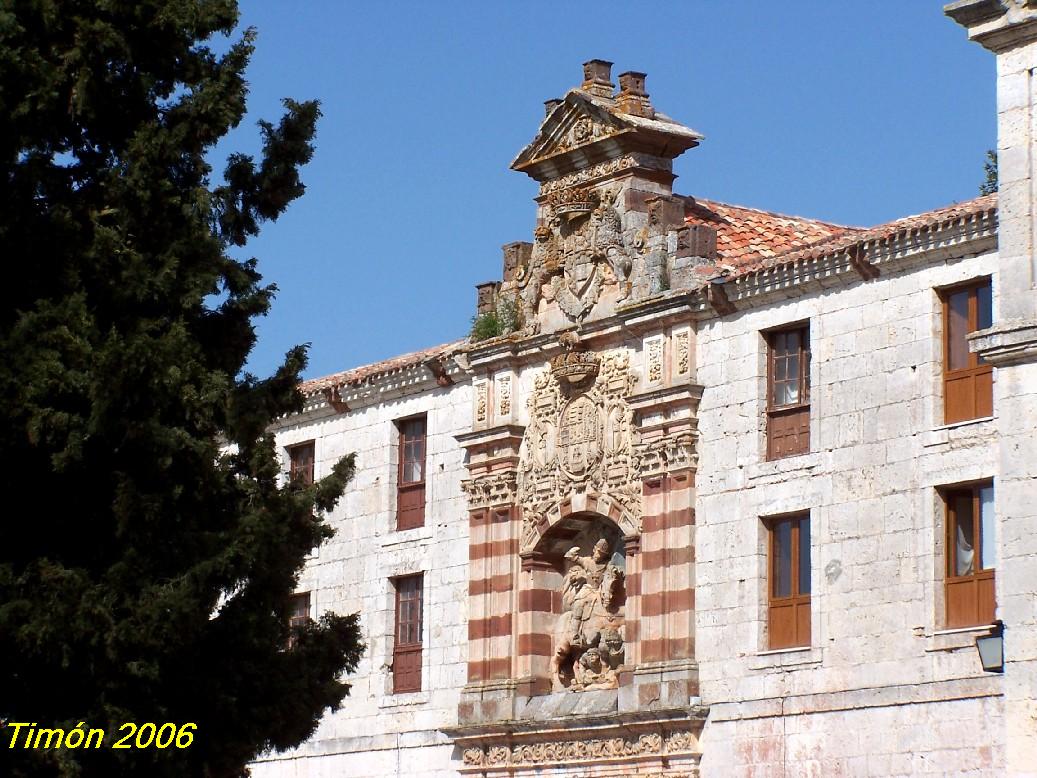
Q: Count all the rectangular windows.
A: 8